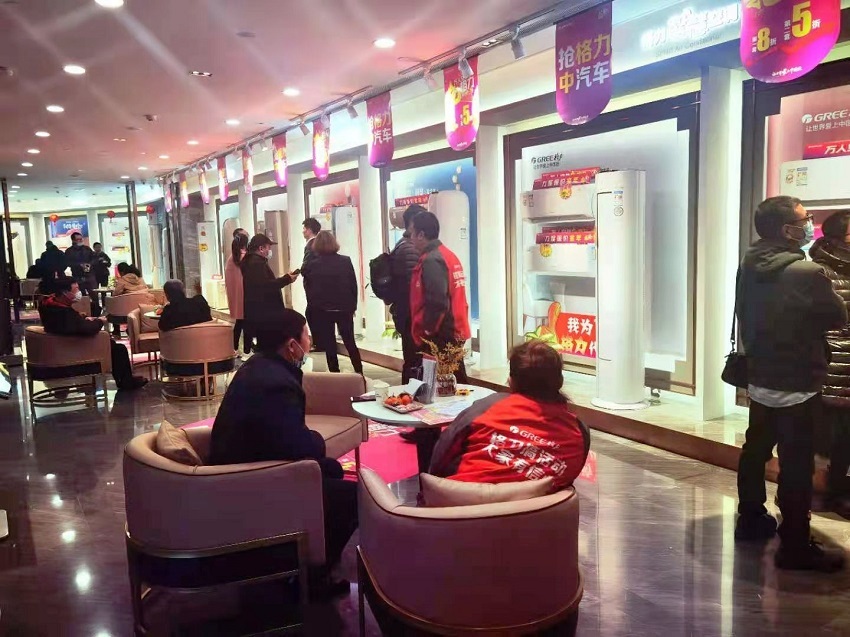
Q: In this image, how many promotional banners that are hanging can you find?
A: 11